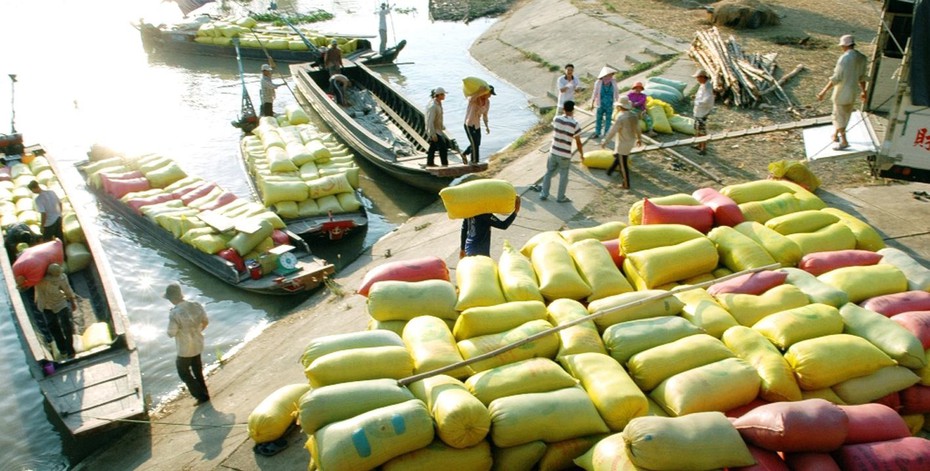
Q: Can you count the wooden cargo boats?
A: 5